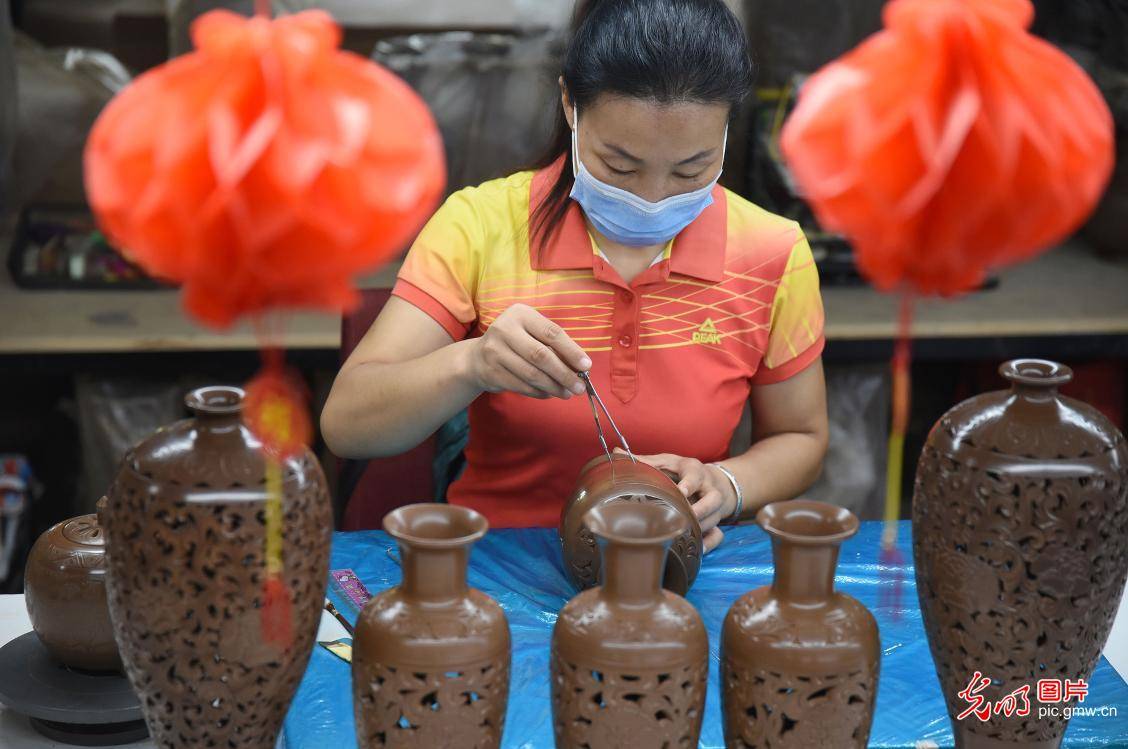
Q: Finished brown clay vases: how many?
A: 5